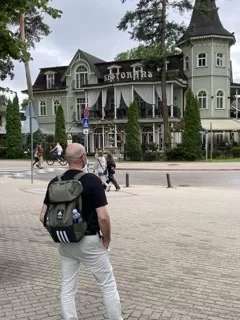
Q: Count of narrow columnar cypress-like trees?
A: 5